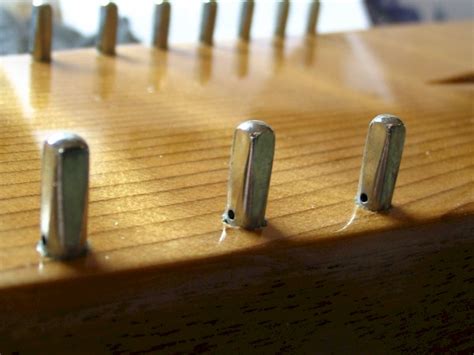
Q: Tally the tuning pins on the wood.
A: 10